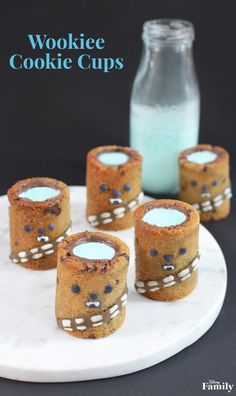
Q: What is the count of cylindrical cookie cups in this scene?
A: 5